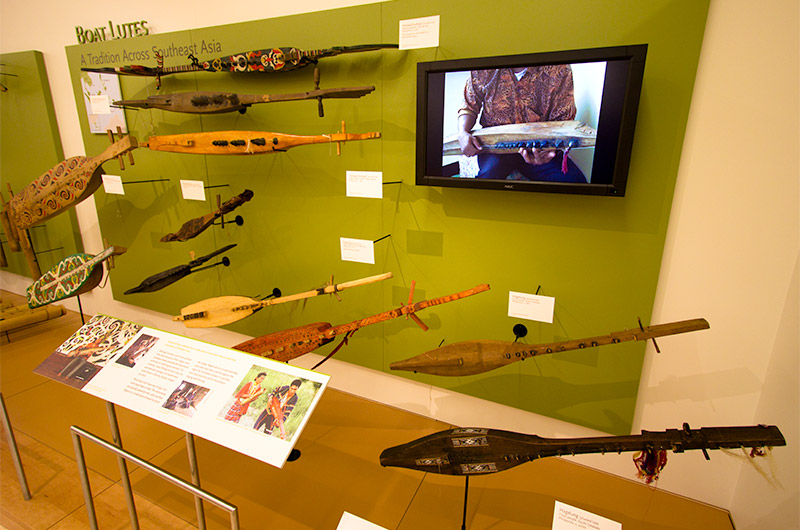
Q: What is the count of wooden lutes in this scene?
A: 11